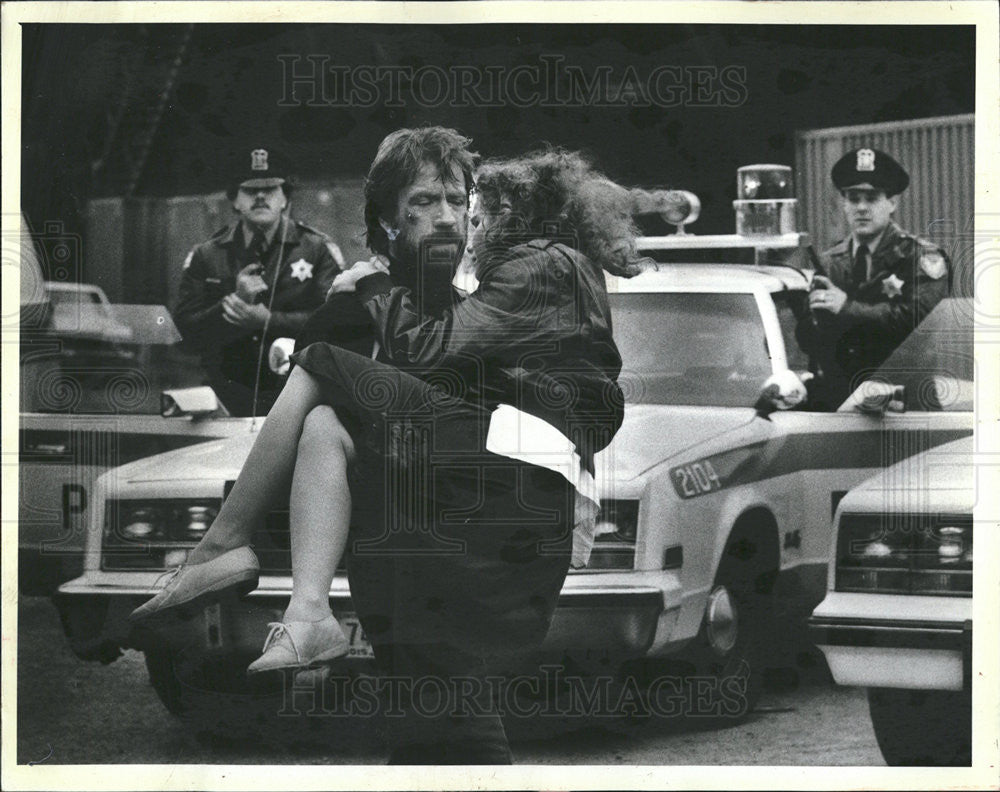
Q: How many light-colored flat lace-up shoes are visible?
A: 2